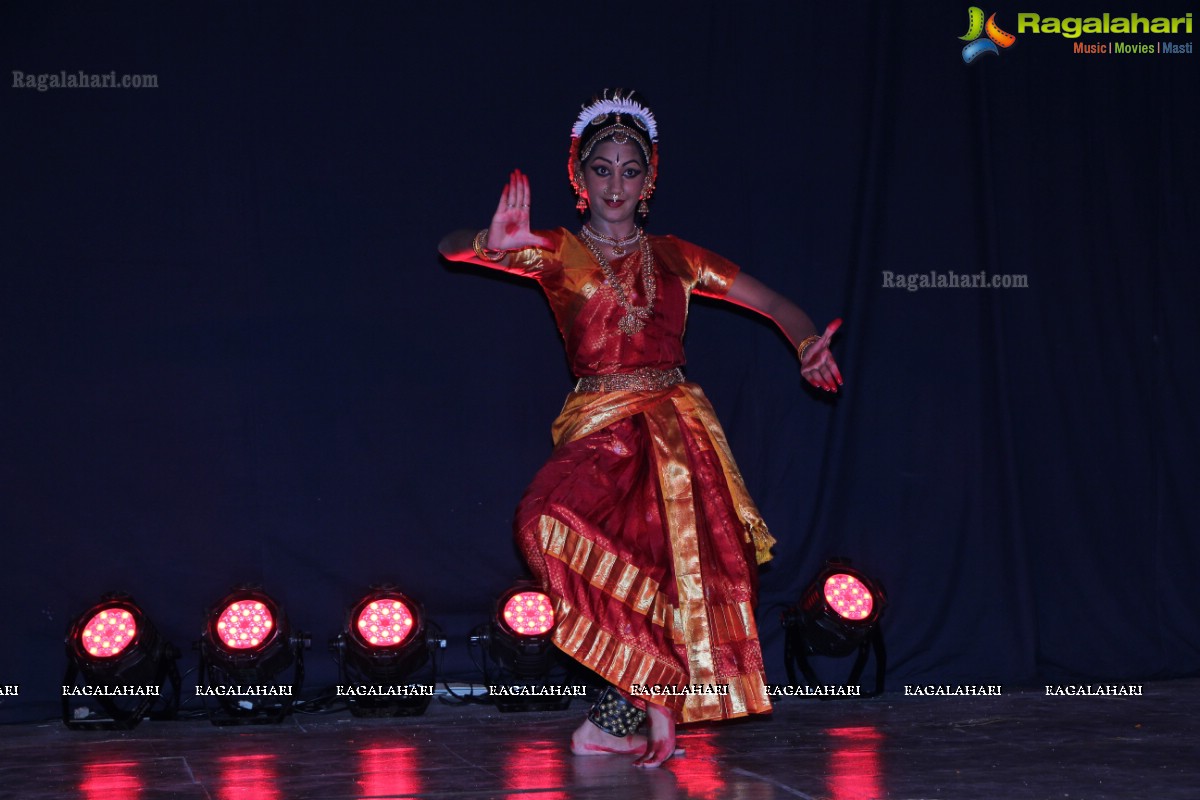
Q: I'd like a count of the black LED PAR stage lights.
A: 5